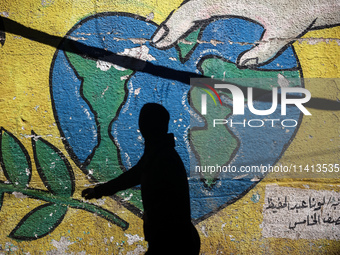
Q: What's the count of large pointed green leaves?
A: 3